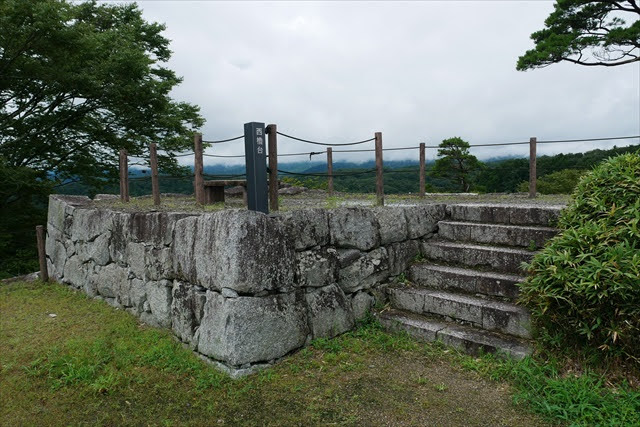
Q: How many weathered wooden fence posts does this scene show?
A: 9